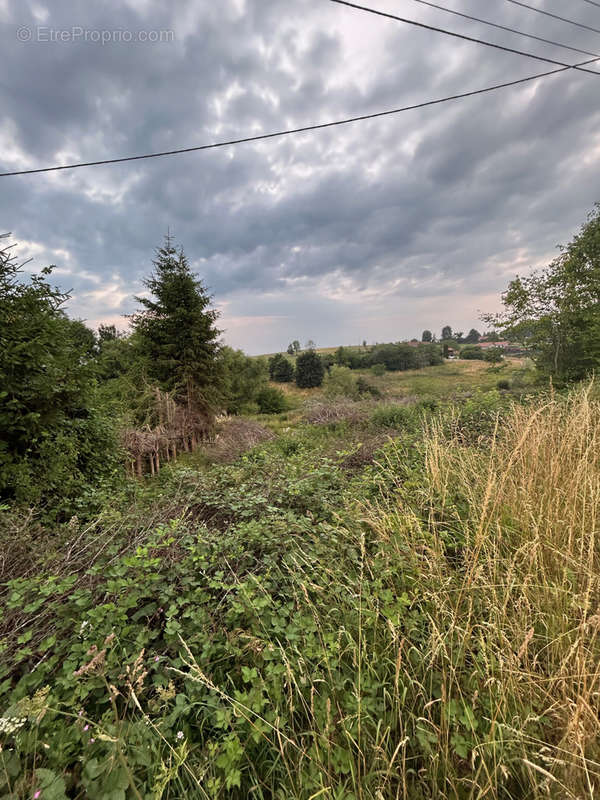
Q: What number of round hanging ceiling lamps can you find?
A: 0